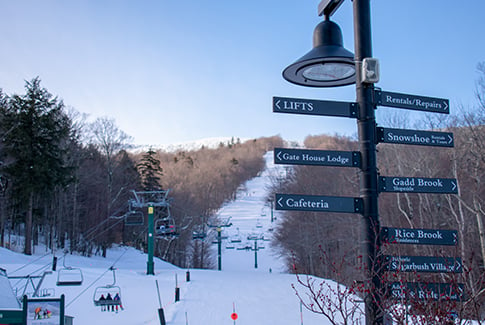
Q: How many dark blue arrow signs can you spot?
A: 9